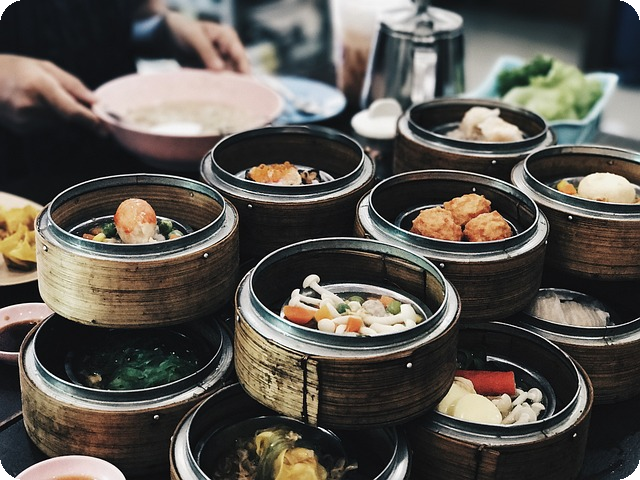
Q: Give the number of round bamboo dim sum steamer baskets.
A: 10